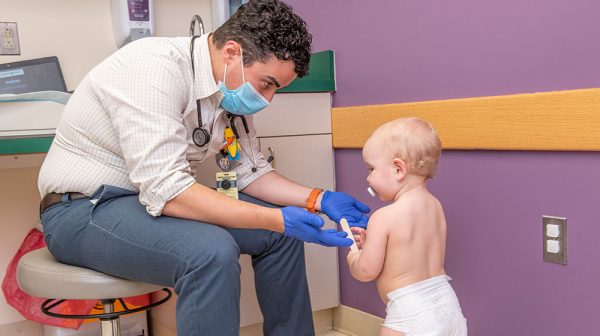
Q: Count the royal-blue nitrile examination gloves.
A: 2